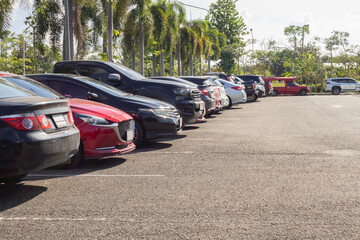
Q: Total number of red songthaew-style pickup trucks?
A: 1